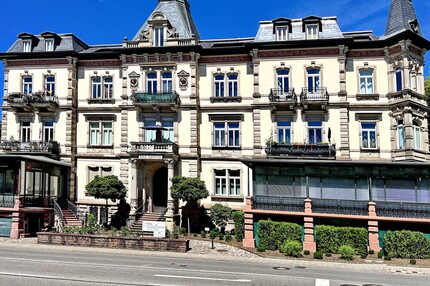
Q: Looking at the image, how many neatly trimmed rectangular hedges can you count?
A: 3